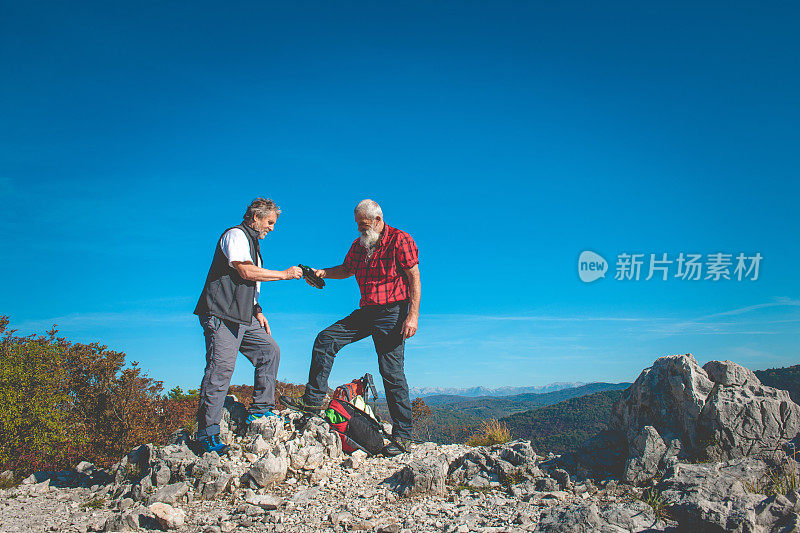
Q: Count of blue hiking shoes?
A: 2